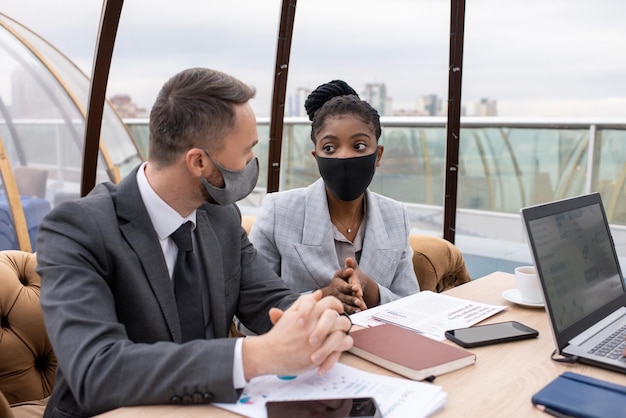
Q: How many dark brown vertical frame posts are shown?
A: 3